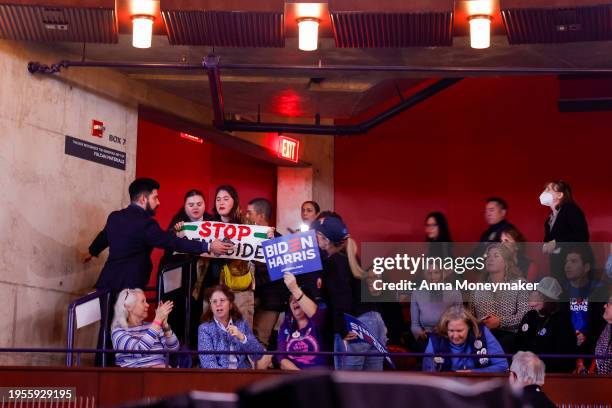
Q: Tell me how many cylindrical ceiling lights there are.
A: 3